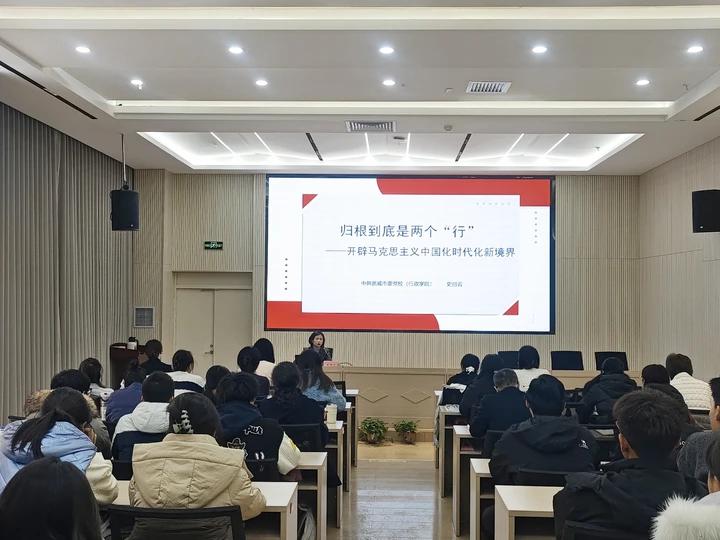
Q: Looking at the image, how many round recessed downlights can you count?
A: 9